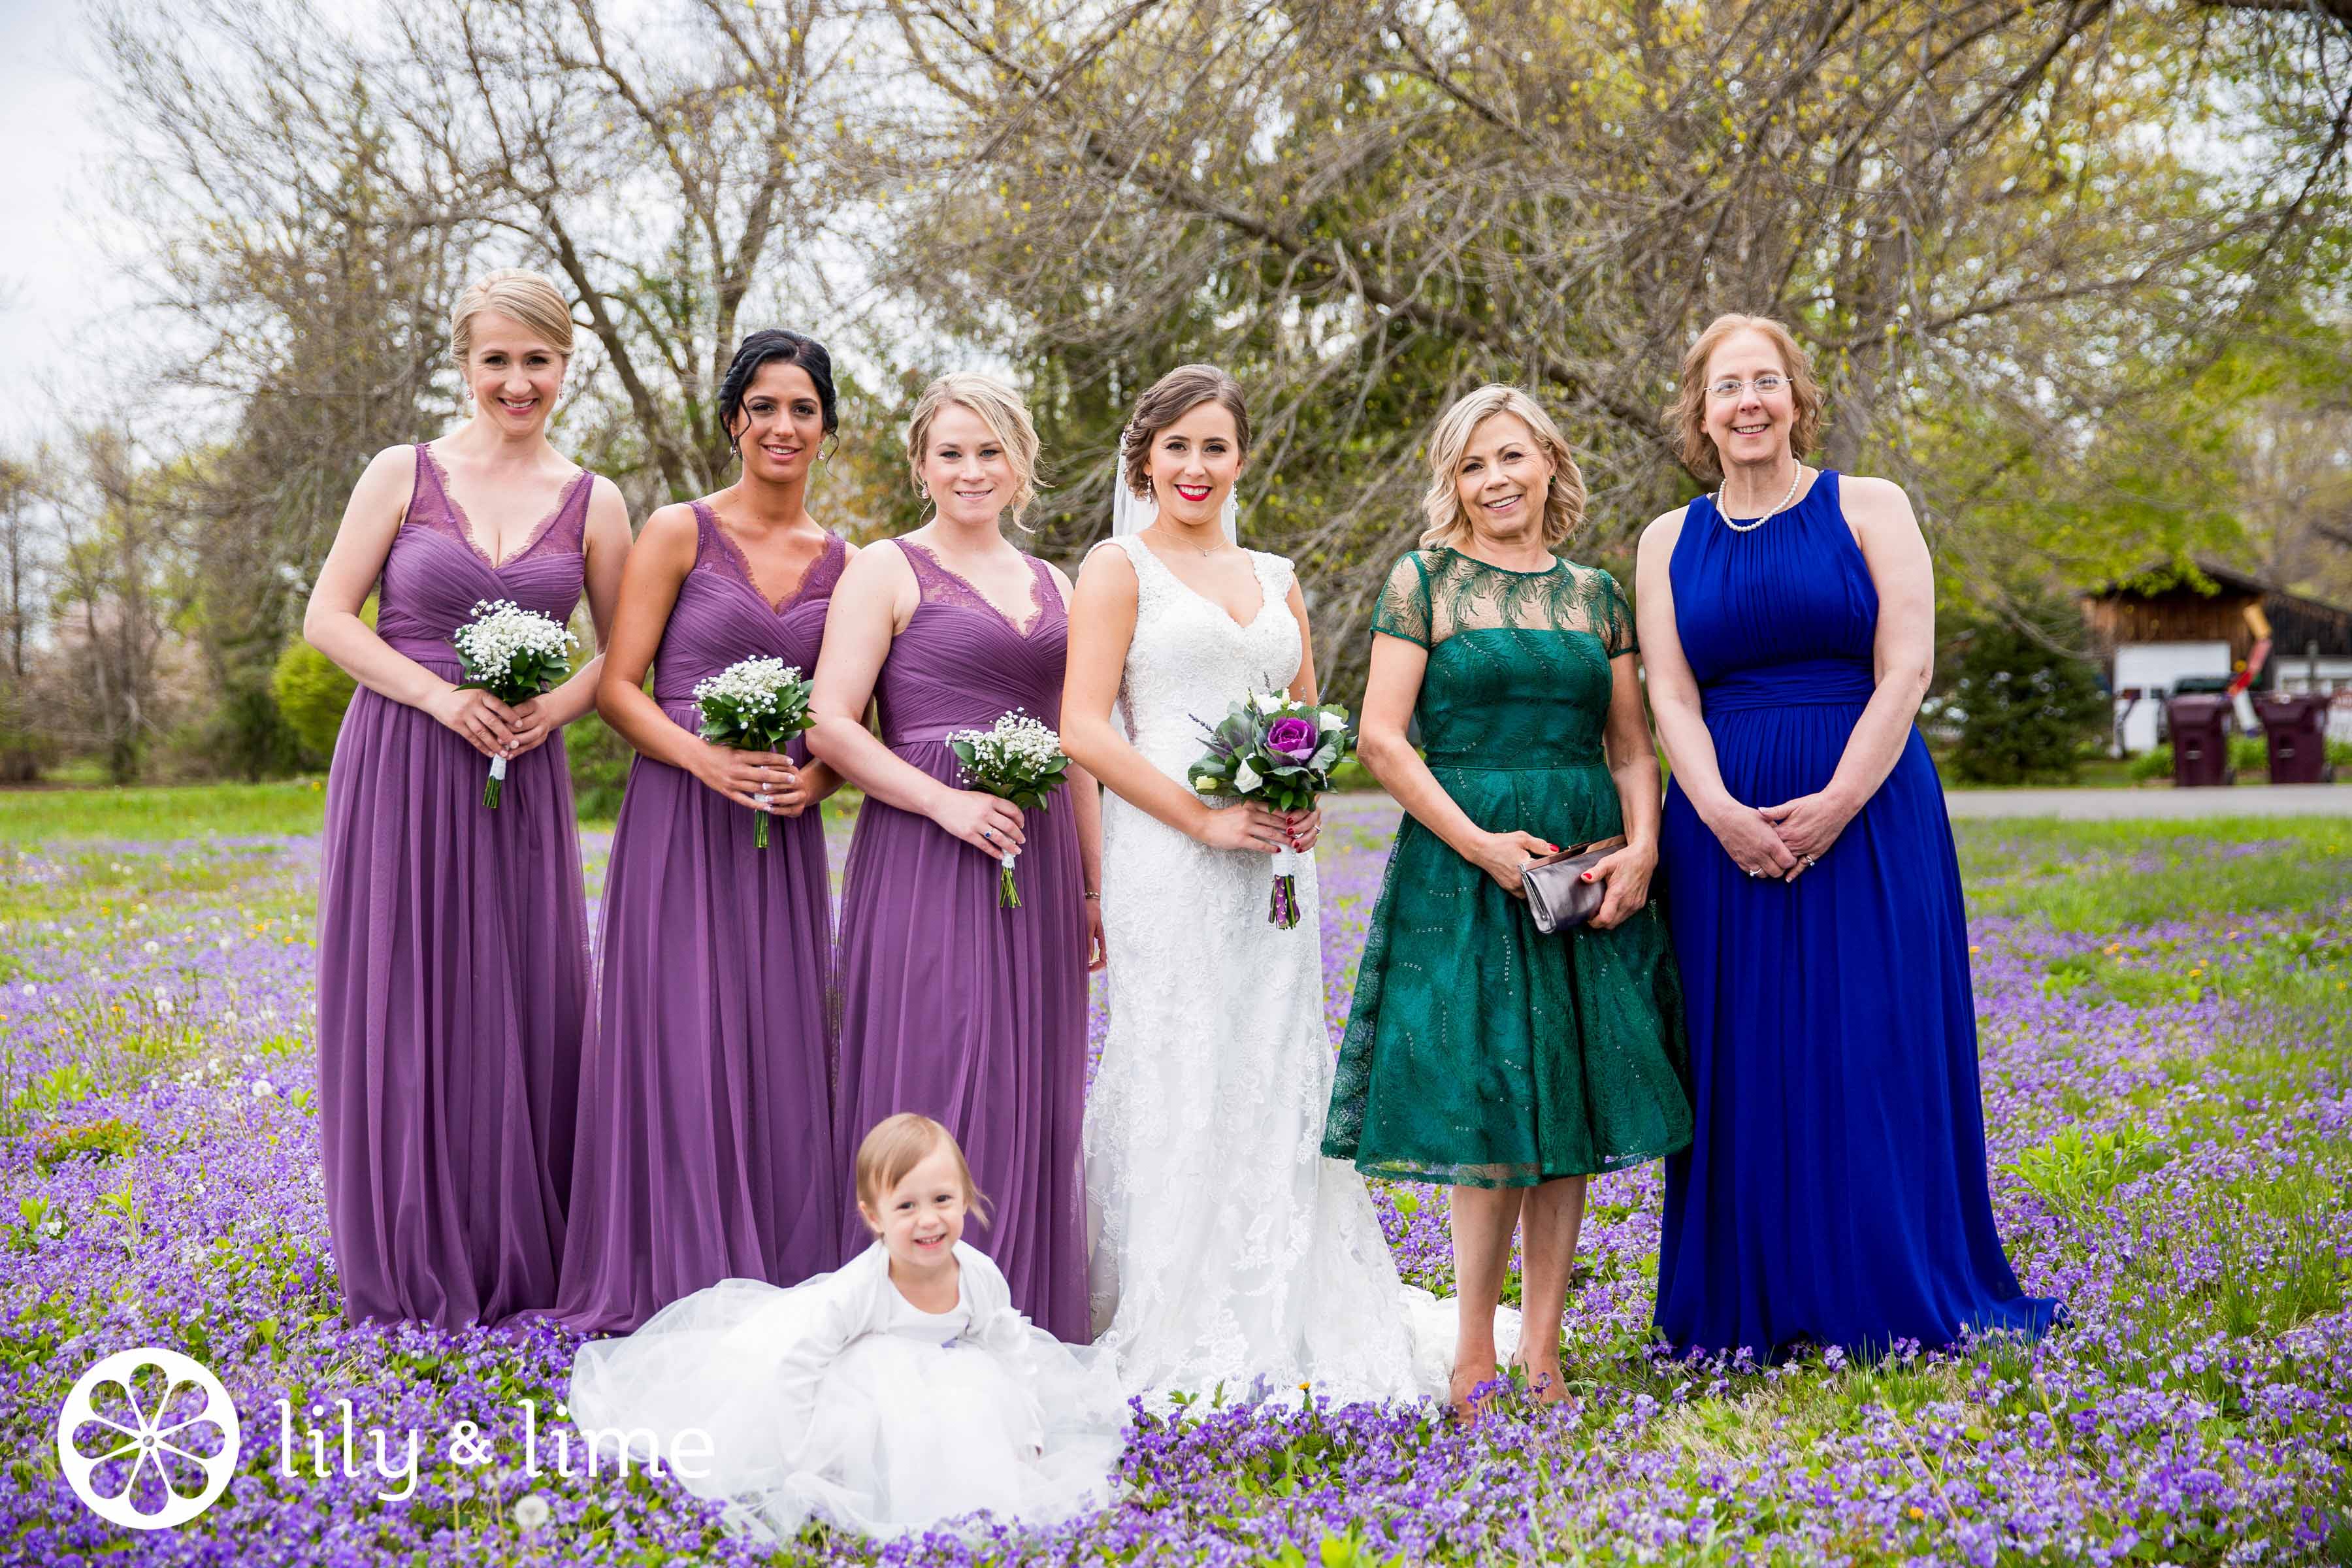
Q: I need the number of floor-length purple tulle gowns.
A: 3